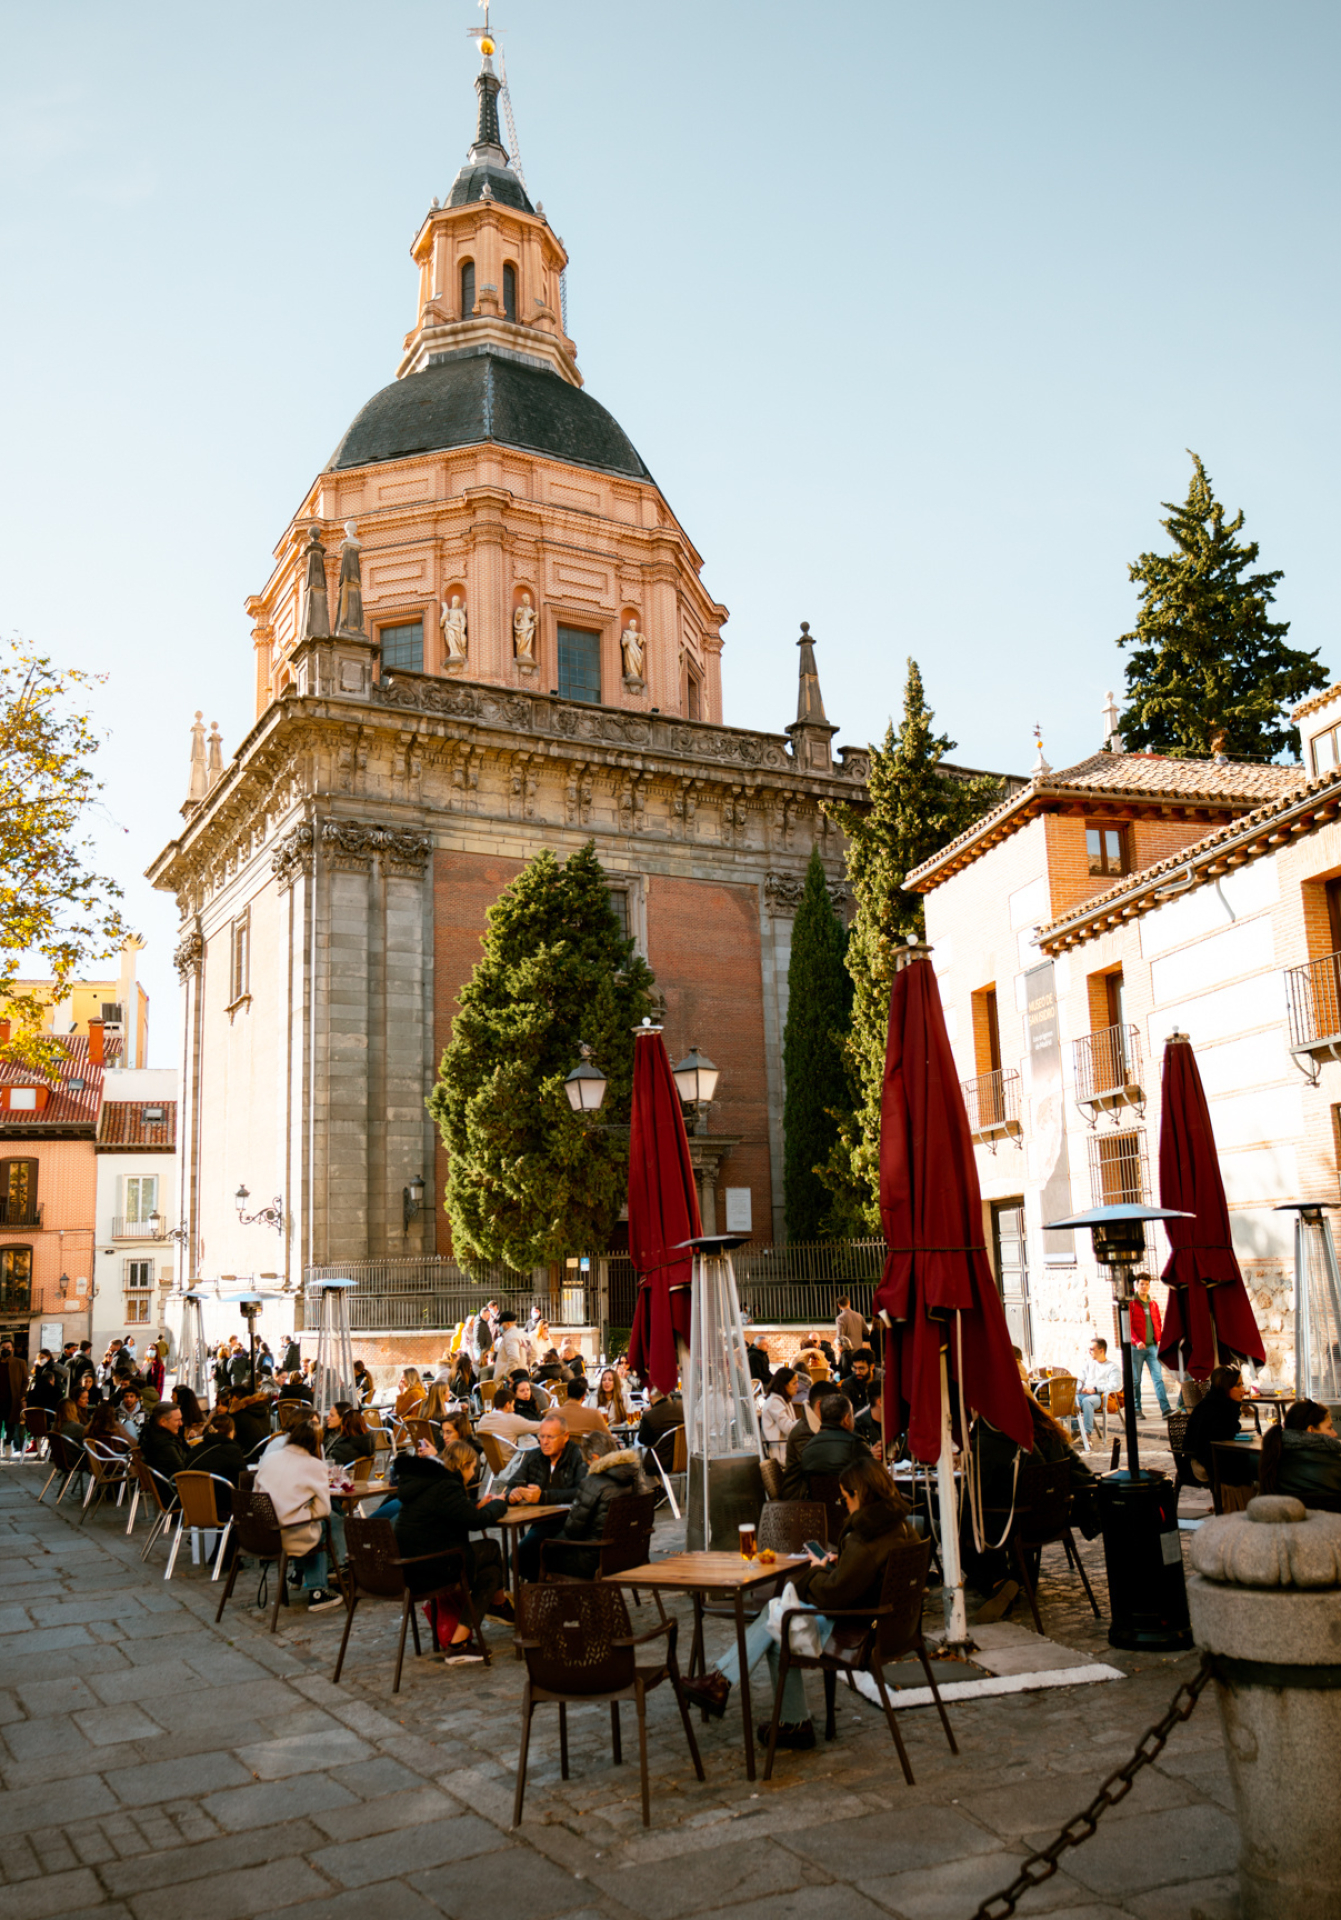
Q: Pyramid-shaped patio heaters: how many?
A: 4